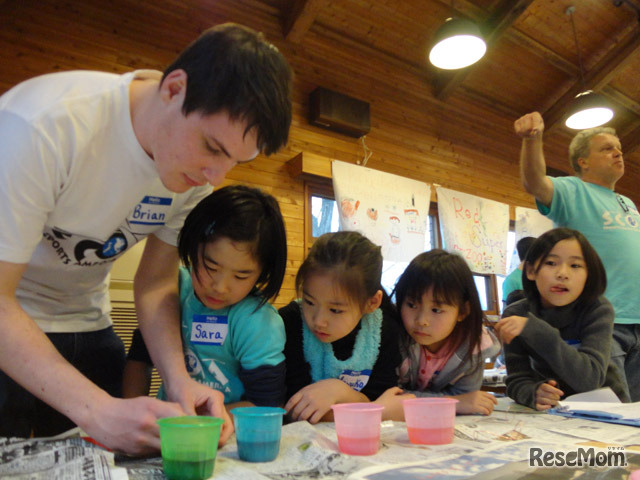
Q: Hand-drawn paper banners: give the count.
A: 3